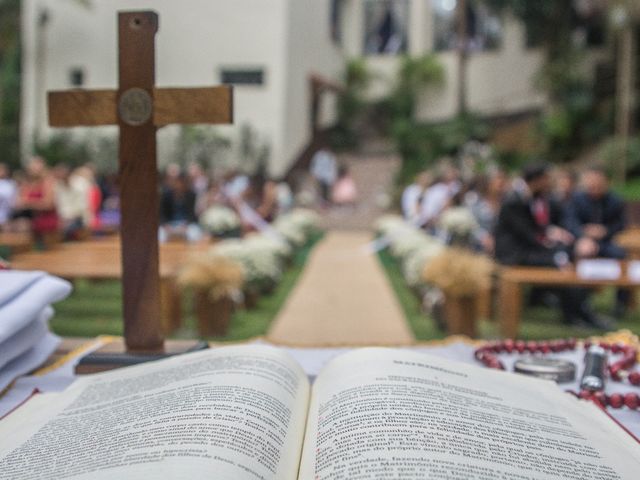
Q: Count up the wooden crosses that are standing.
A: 1